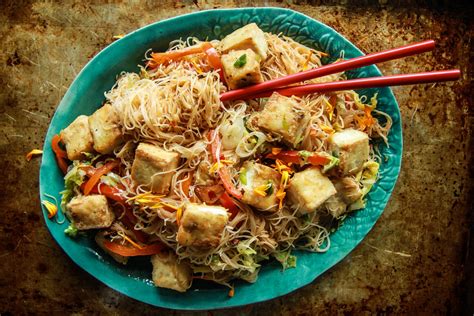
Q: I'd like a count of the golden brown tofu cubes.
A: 12